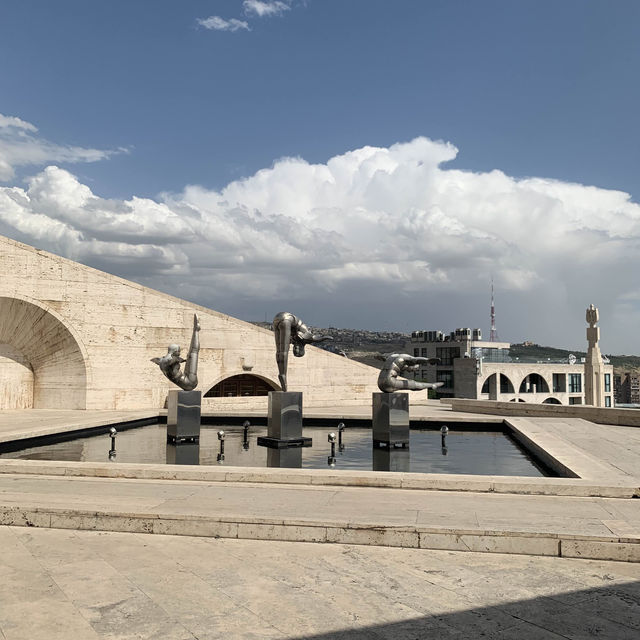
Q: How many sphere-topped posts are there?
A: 6